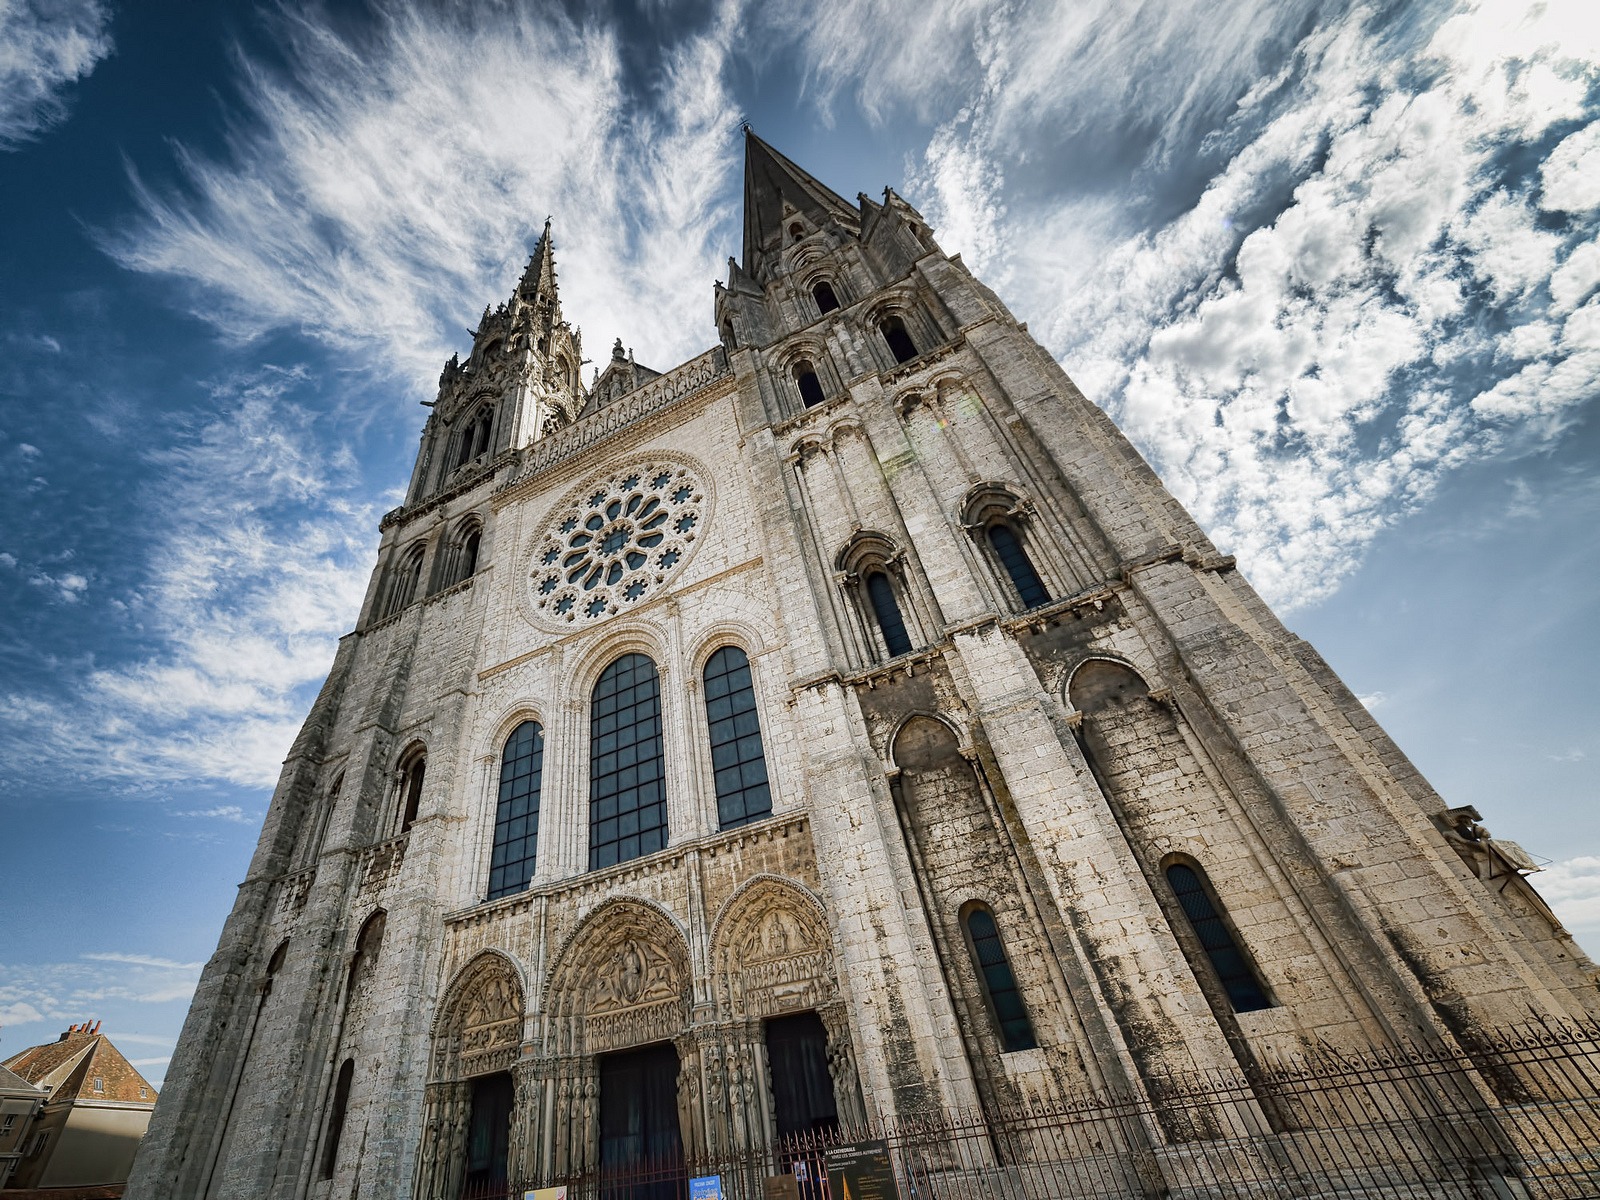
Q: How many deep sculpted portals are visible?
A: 3